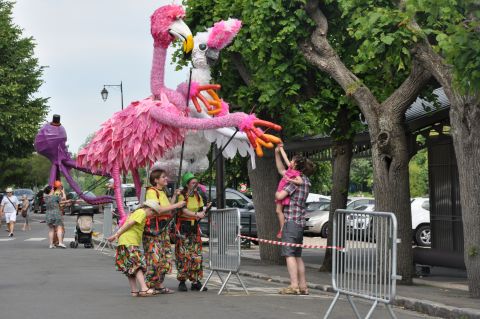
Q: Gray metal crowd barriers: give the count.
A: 3